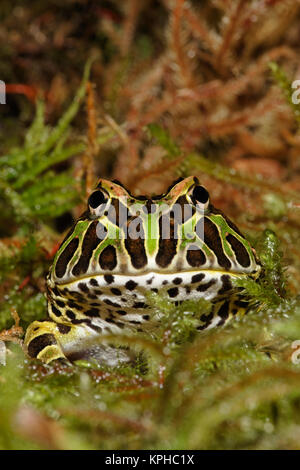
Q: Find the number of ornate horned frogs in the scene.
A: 1